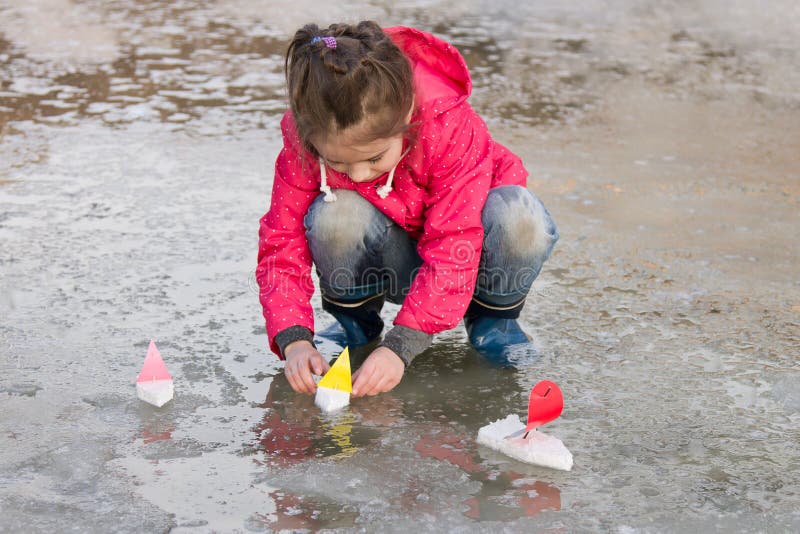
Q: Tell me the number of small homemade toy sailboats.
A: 3